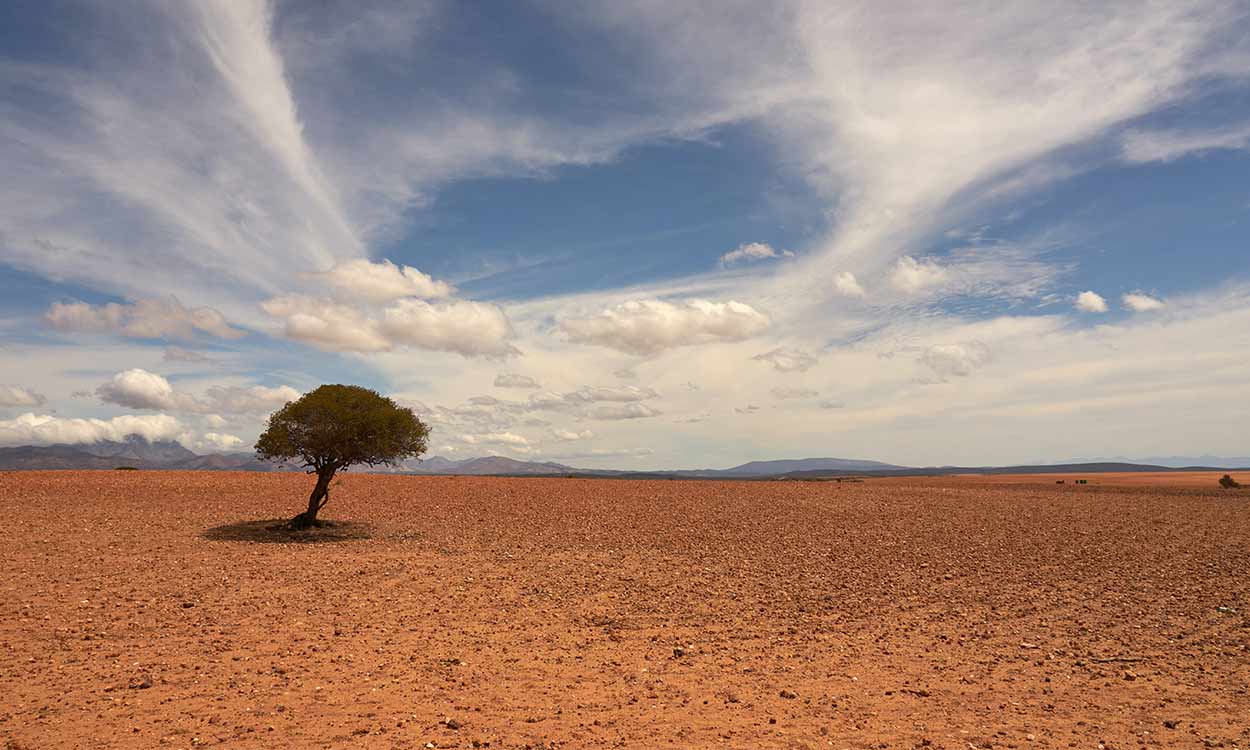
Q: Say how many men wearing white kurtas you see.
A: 0